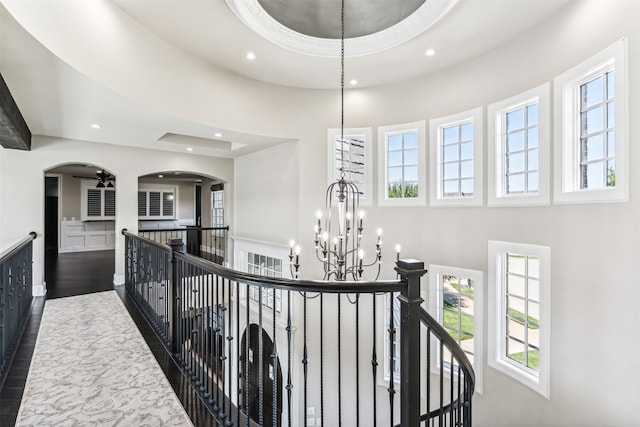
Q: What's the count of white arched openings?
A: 2